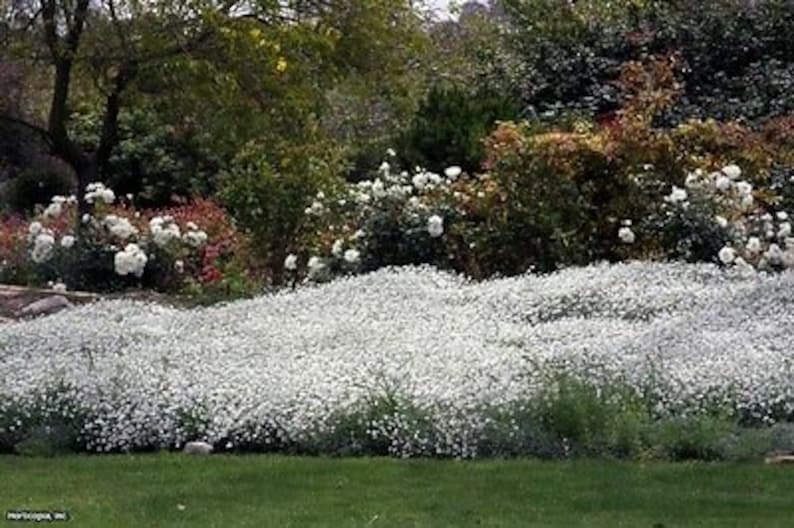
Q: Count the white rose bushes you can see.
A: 3